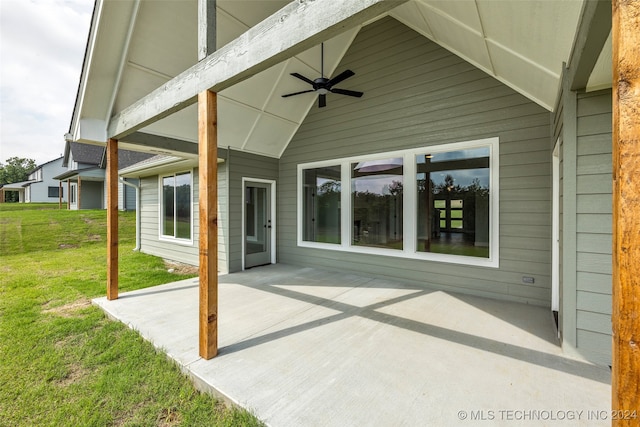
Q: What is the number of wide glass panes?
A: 3